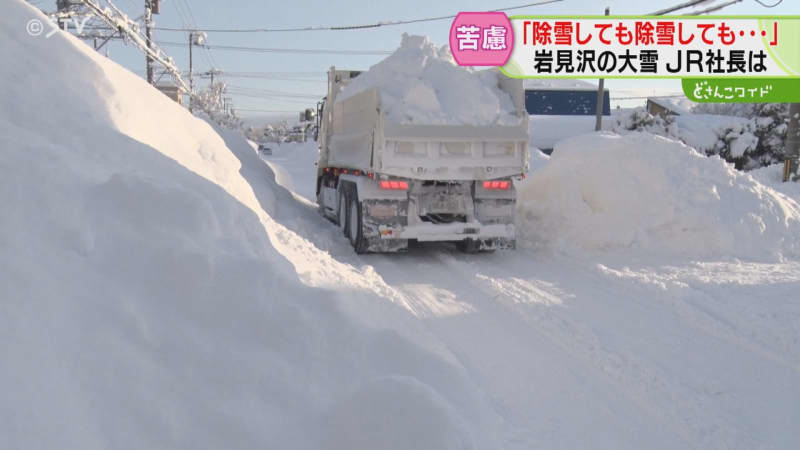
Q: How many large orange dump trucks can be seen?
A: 0